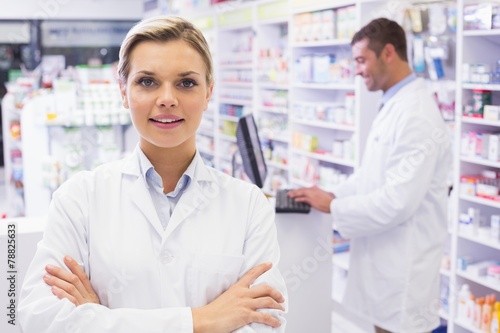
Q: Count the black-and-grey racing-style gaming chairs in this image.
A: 0